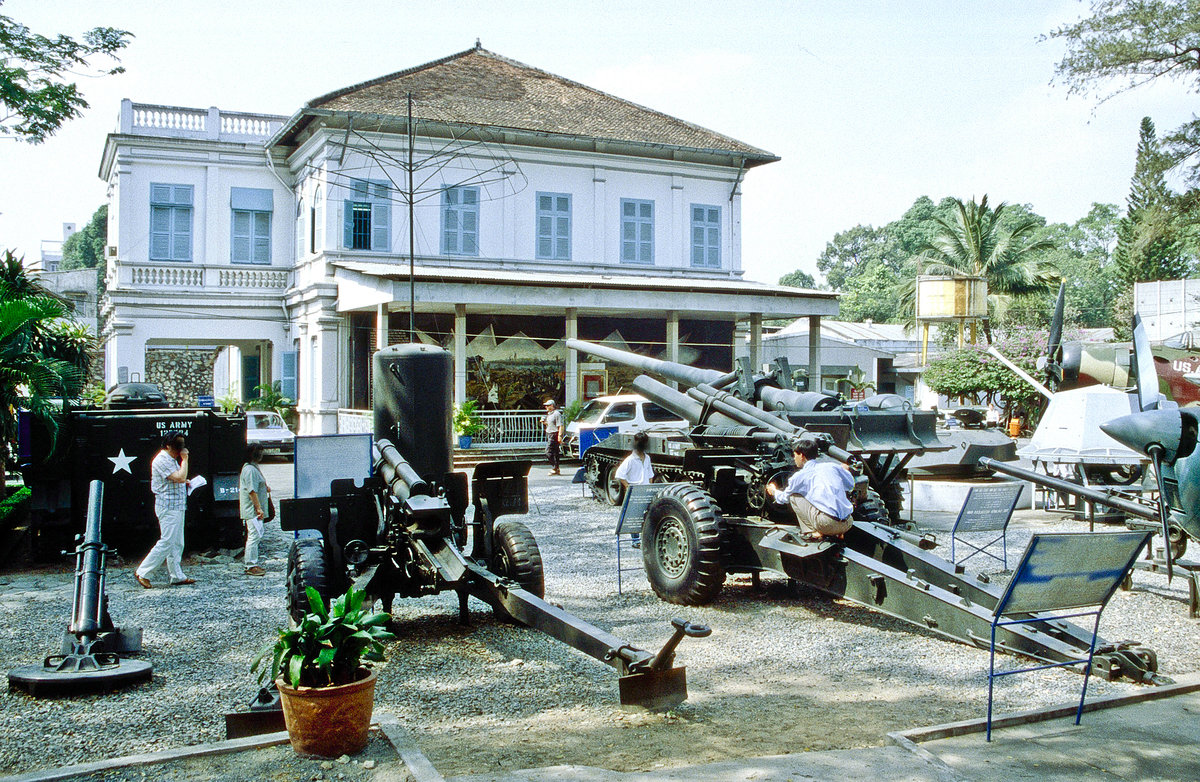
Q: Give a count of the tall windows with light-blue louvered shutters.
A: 7